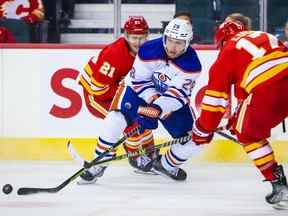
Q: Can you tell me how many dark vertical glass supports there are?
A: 2